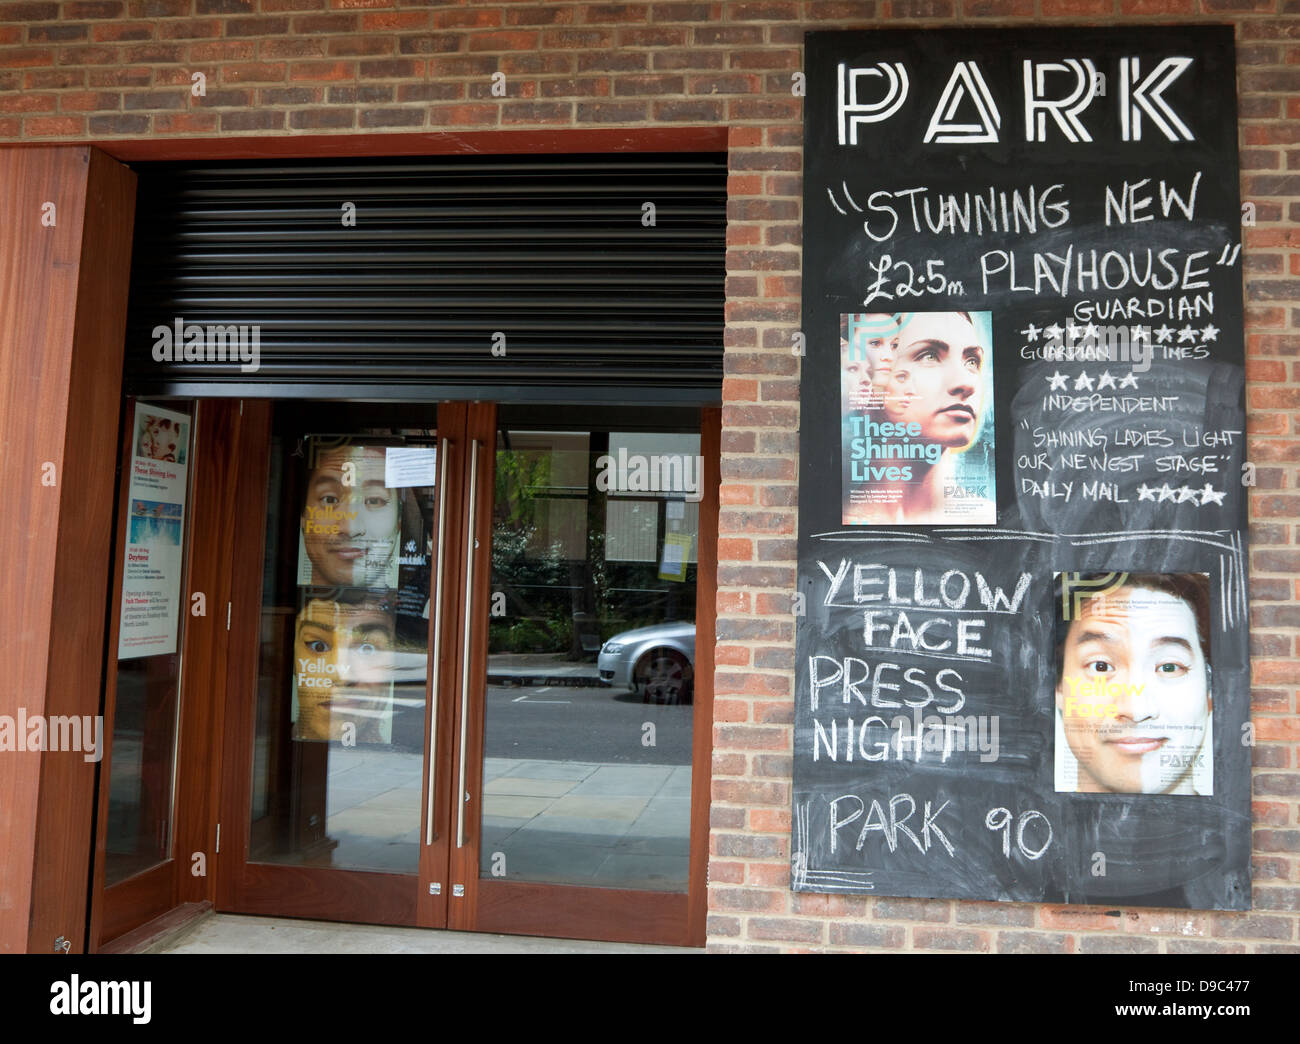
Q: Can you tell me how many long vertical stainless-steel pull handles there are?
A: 2